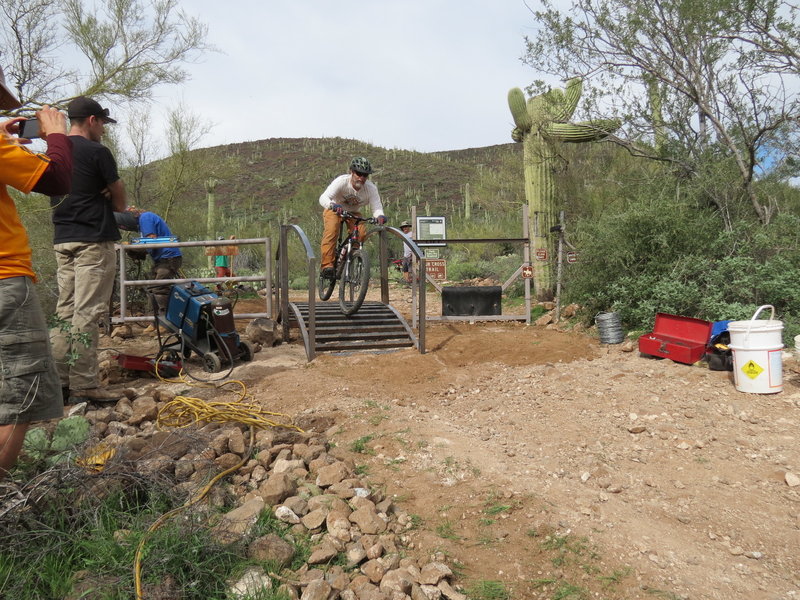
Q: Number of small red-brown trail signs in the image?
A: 4